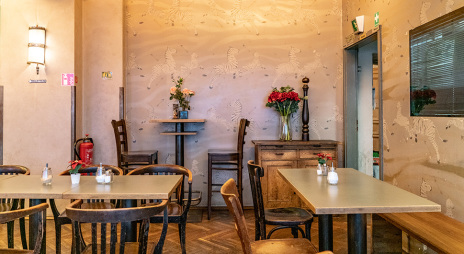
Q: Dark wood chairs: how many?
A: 8